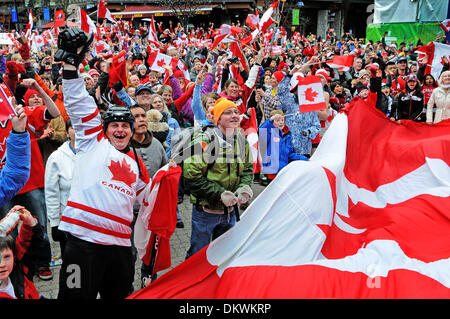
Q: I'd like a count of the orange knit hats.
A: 1